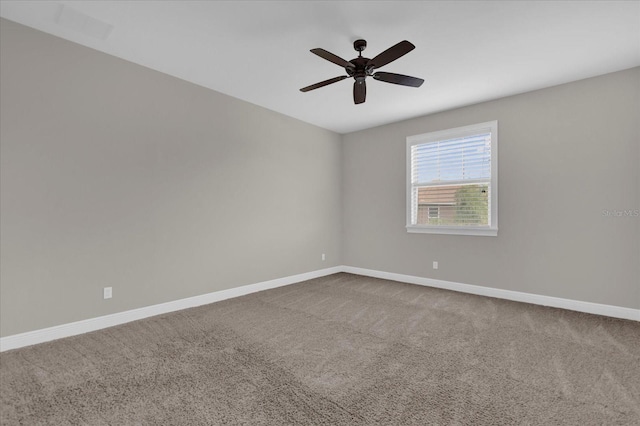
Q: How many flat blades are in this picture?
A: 5